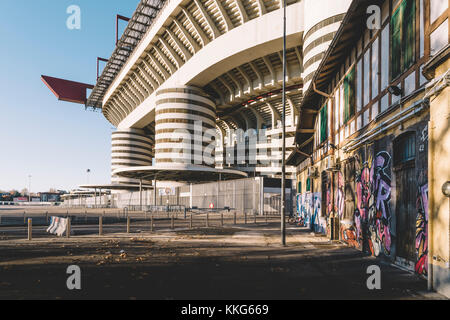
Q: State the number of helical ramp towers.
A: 3